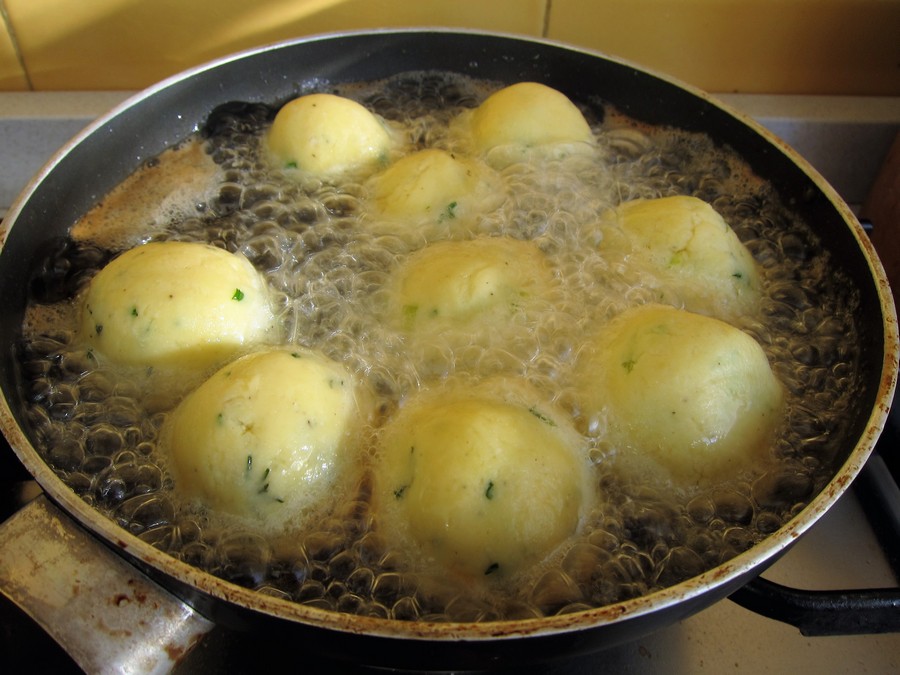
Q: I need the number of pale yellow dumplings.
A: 9